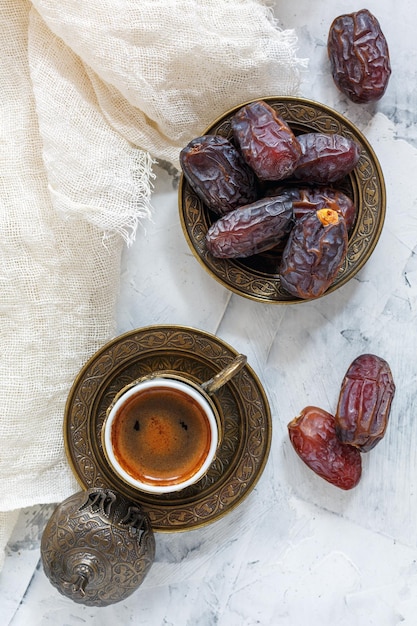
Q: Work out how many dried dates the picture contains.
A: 9